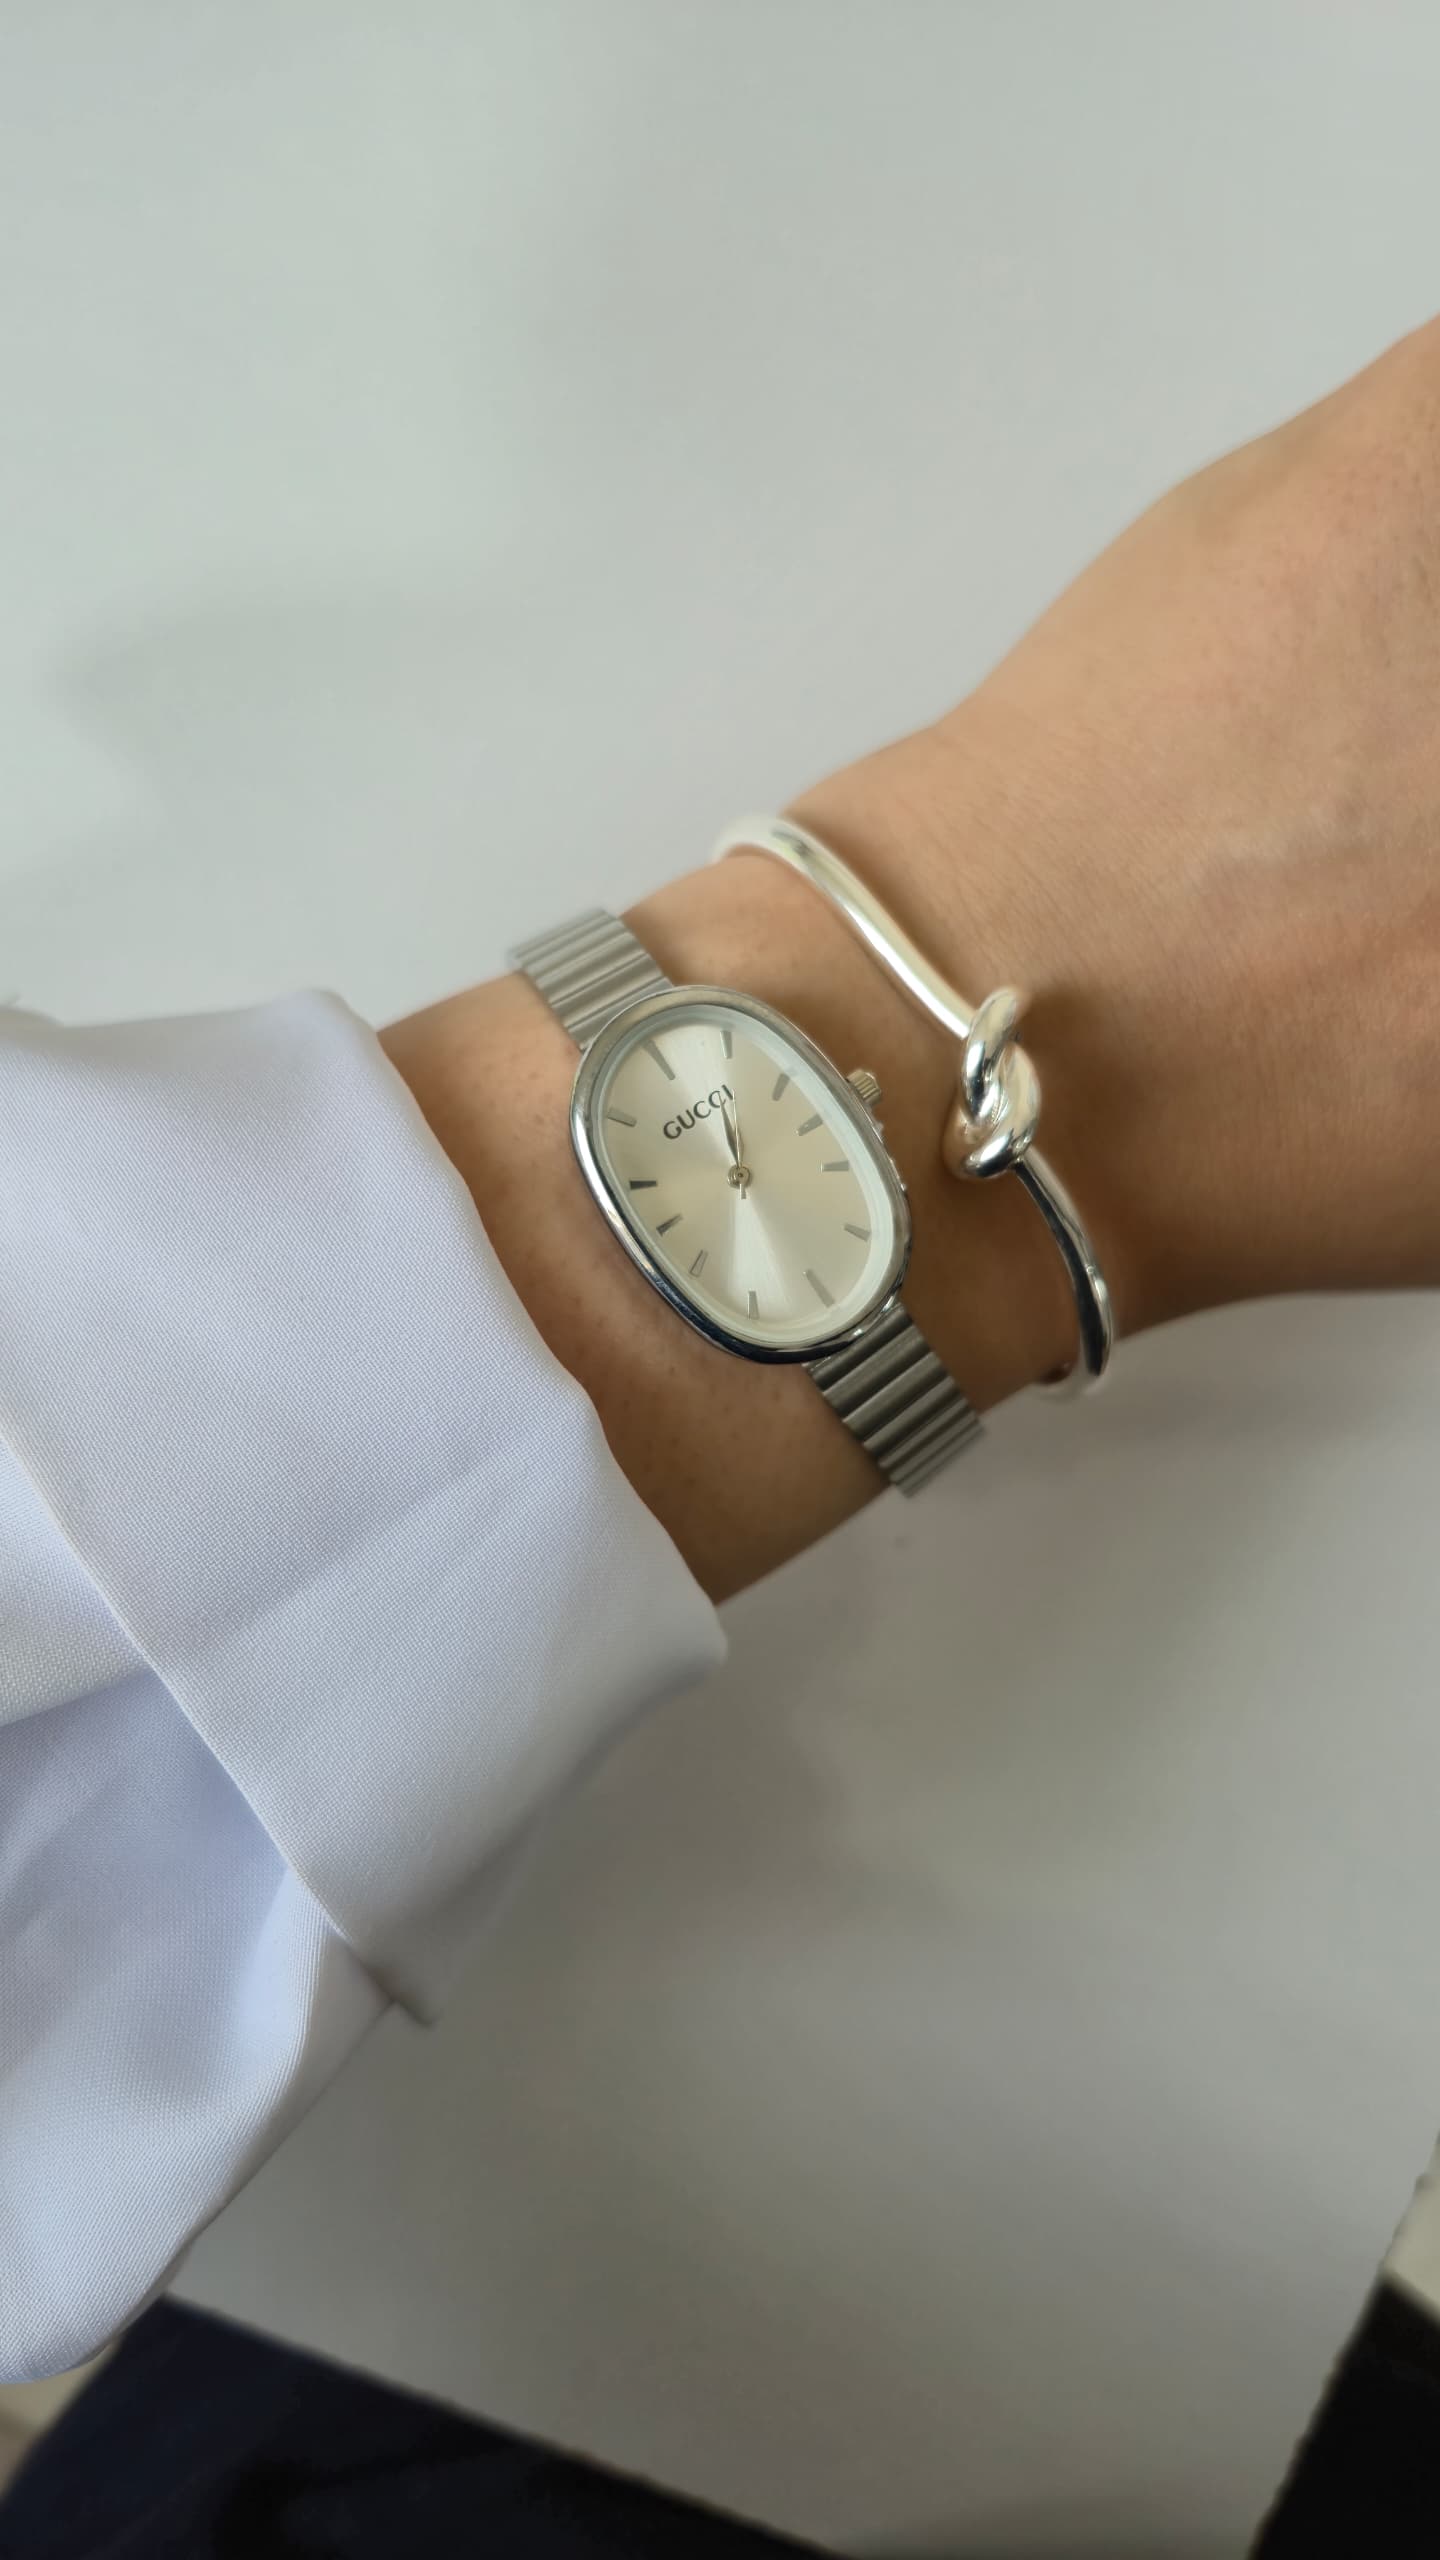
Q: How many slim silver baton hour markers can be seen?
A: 12